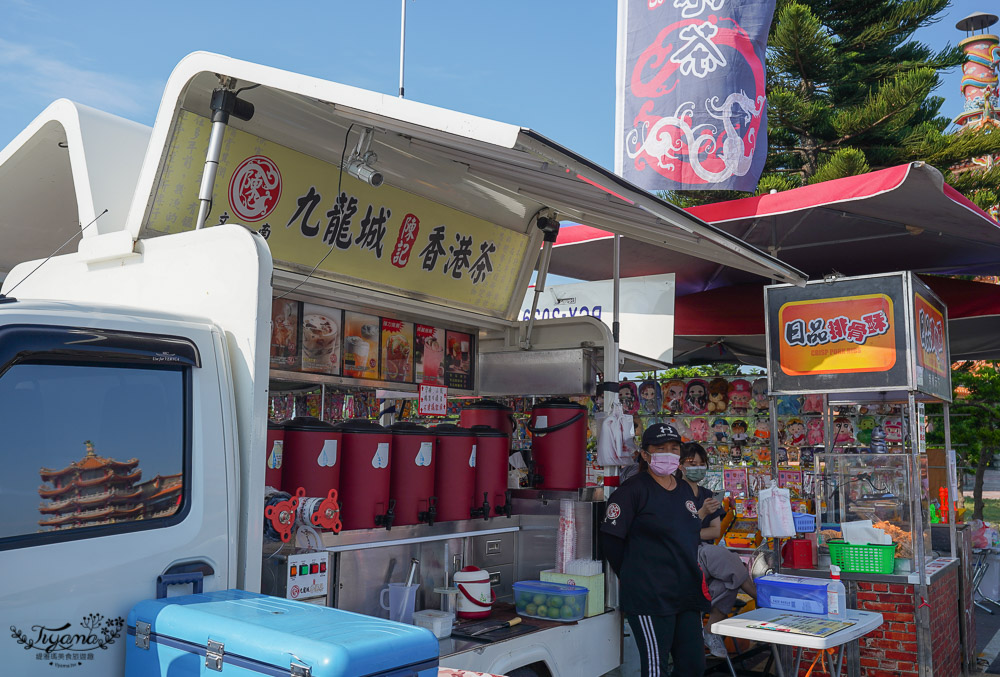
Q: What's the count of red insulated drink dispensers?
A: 8